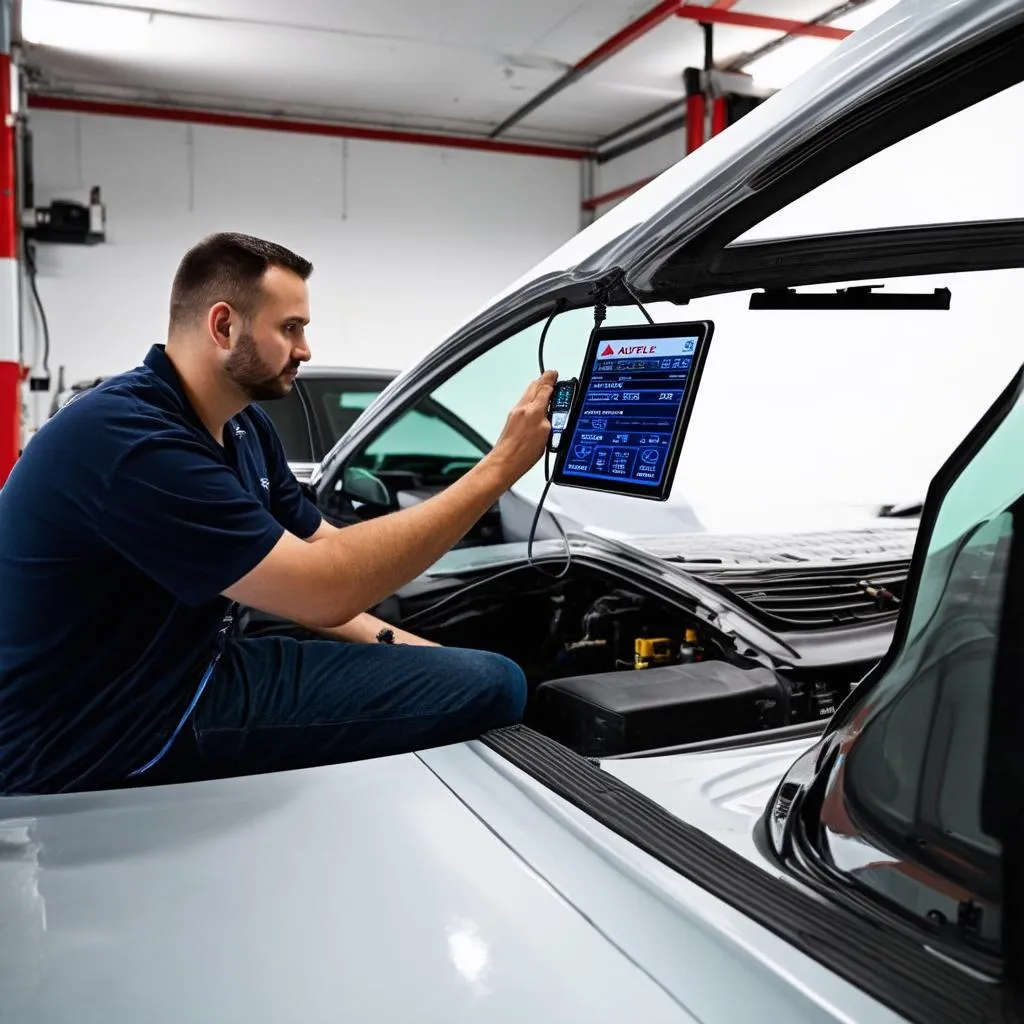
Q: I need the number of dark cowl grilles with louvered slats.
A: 1